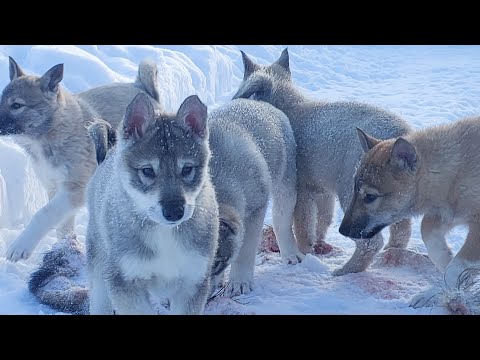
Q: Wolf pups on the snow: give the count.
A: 5